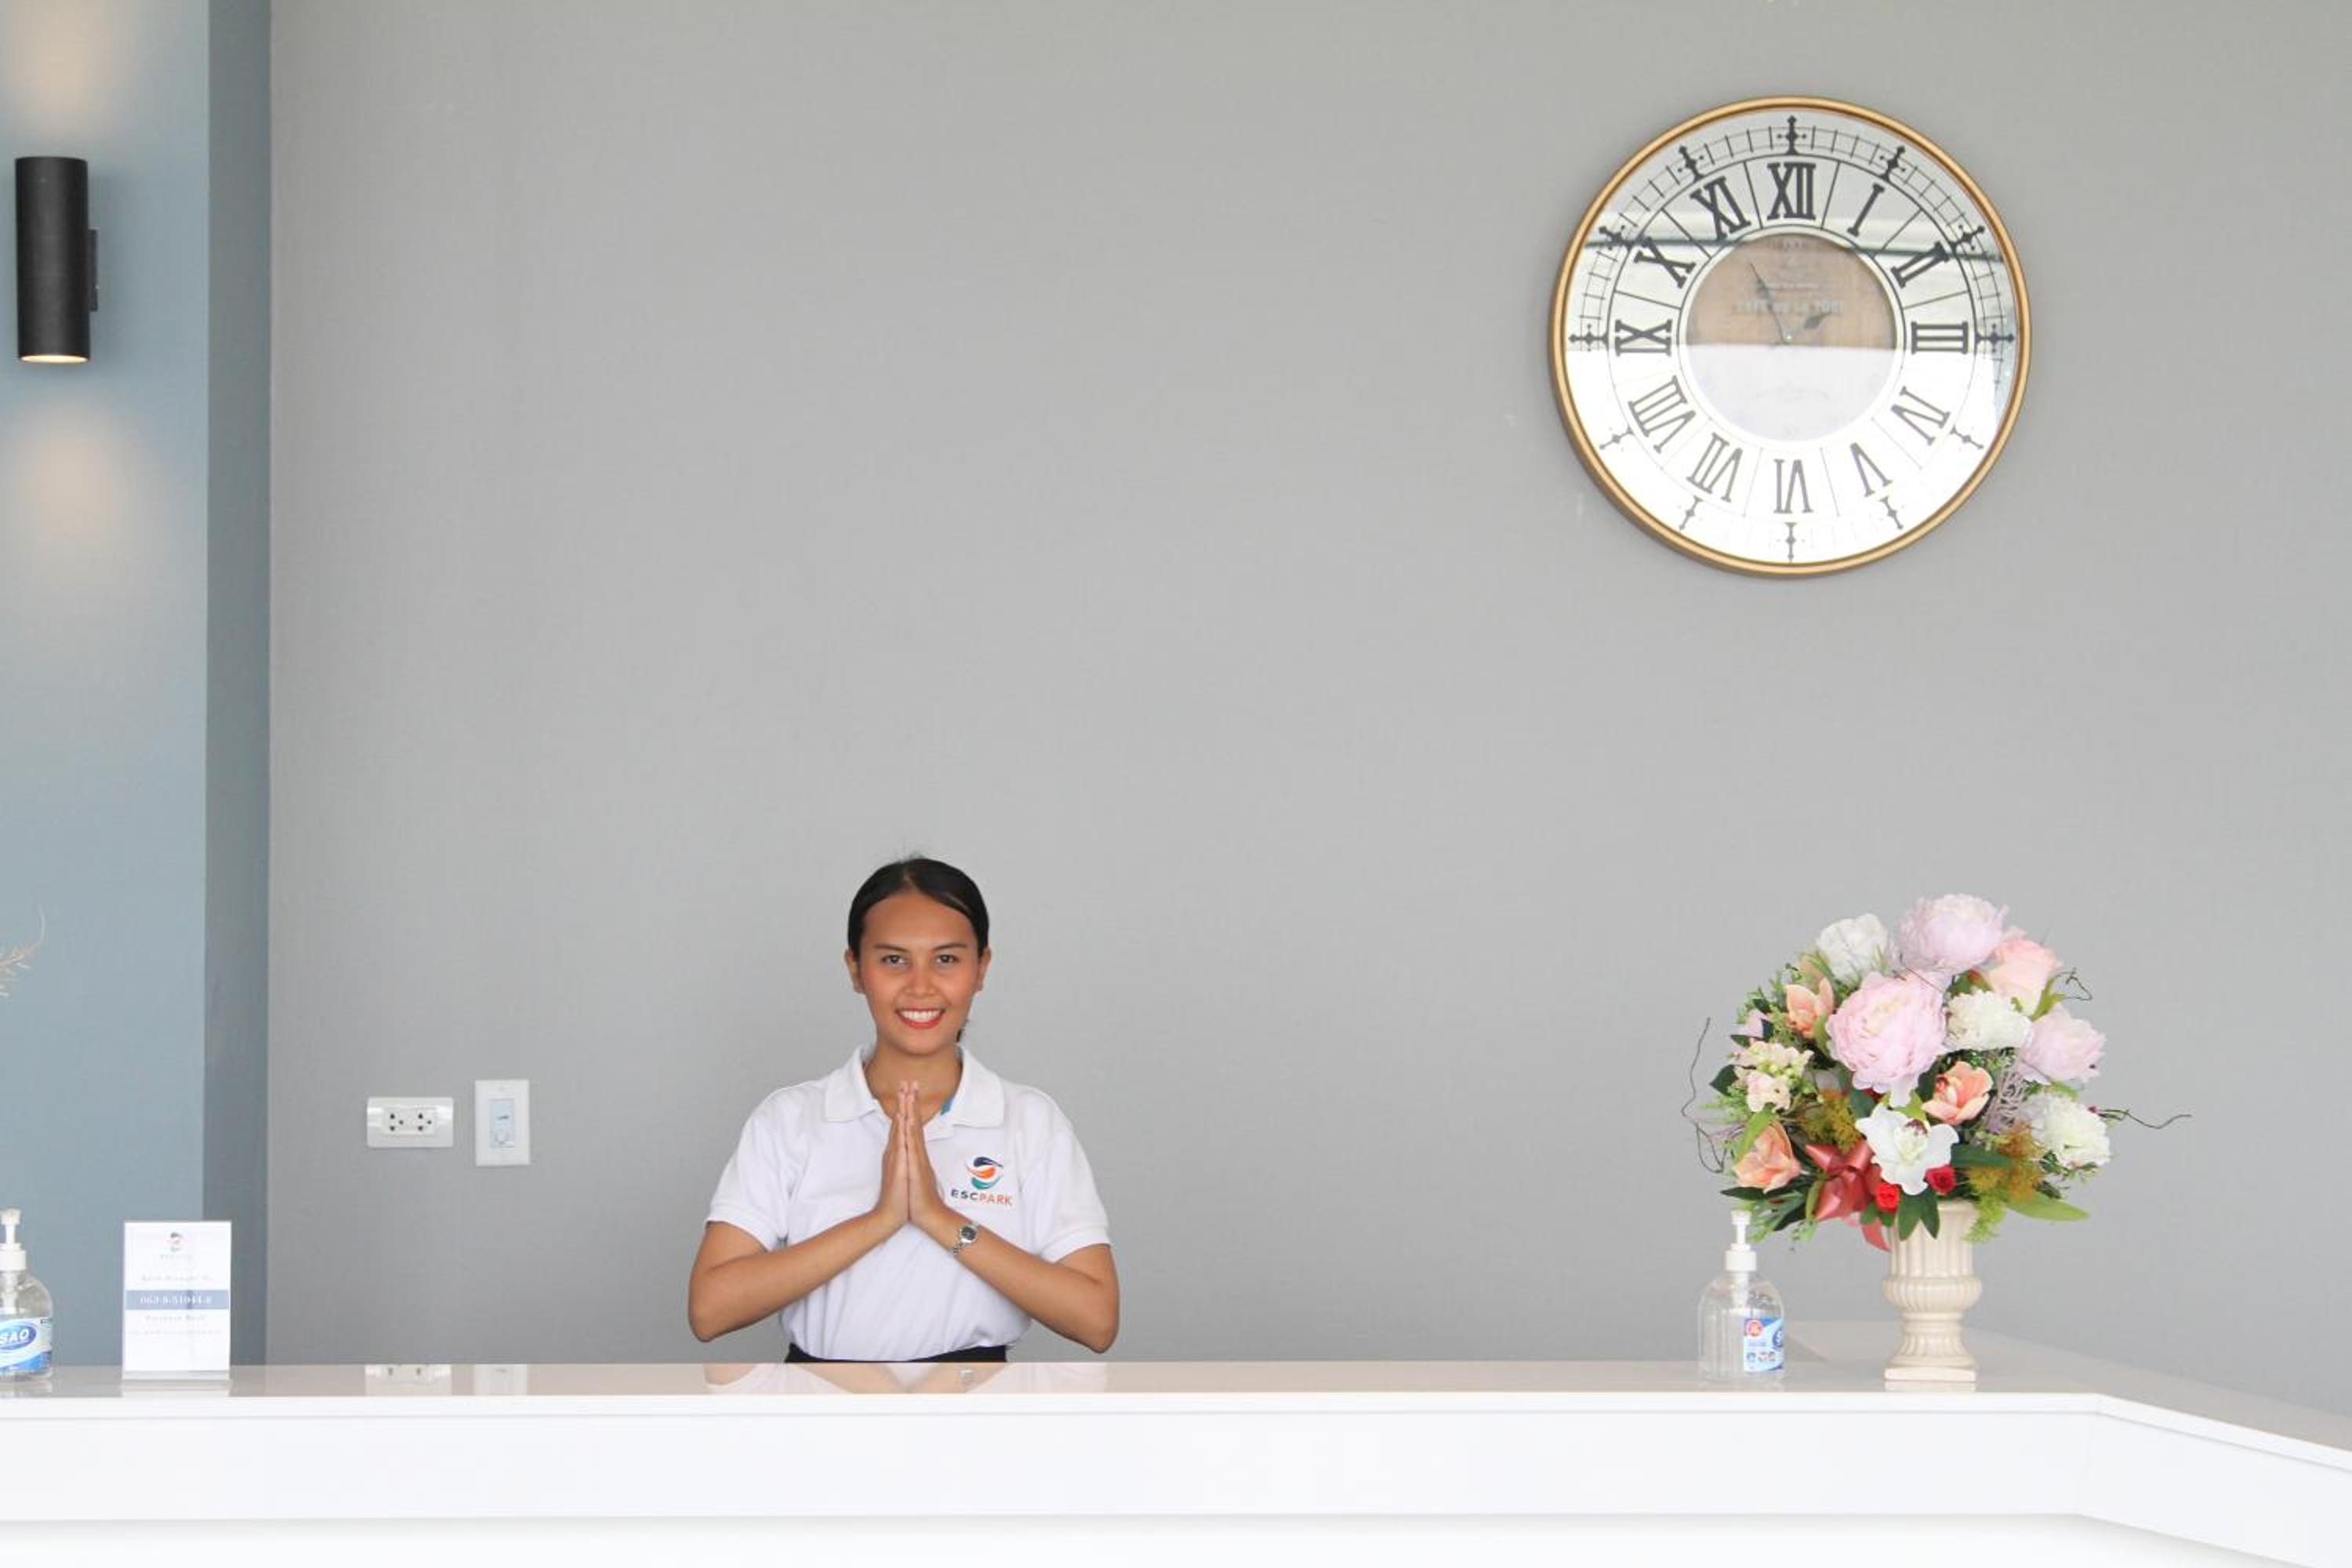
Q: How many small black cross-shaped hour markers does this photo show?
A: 12